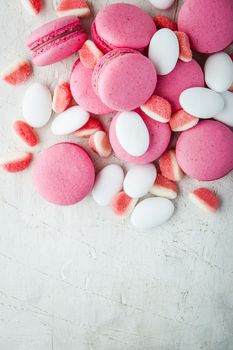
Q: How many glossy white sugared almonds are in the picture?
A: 11